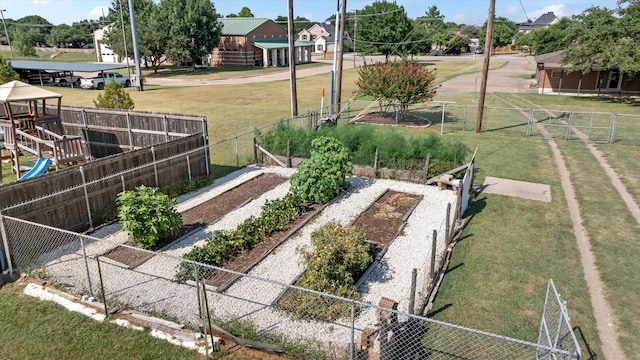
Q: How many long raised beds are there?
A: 3